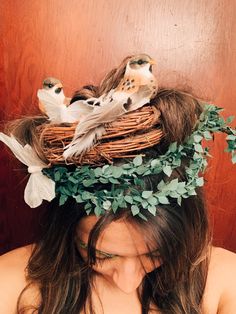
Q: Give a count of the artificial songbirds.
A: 2